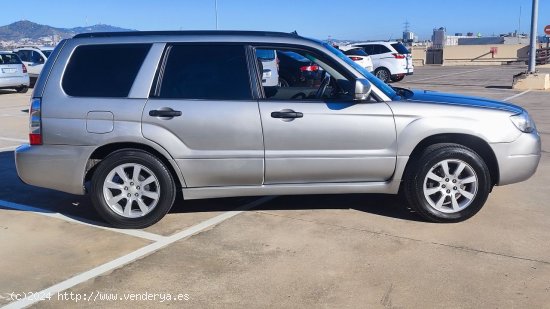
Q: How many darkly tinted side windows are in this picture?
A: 2